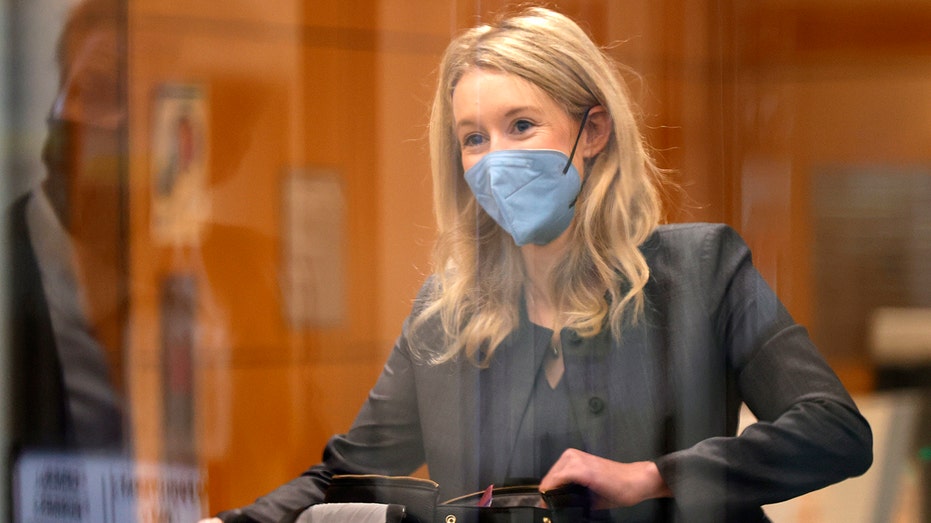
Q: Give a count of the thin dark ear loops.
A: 1